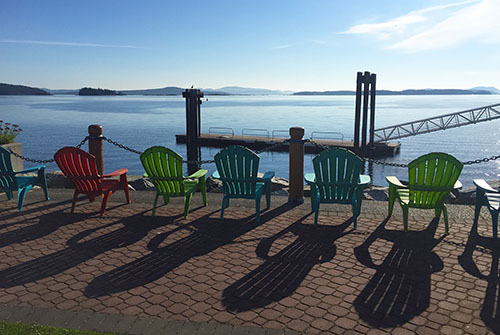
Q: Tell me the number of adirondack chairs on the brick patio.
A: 7